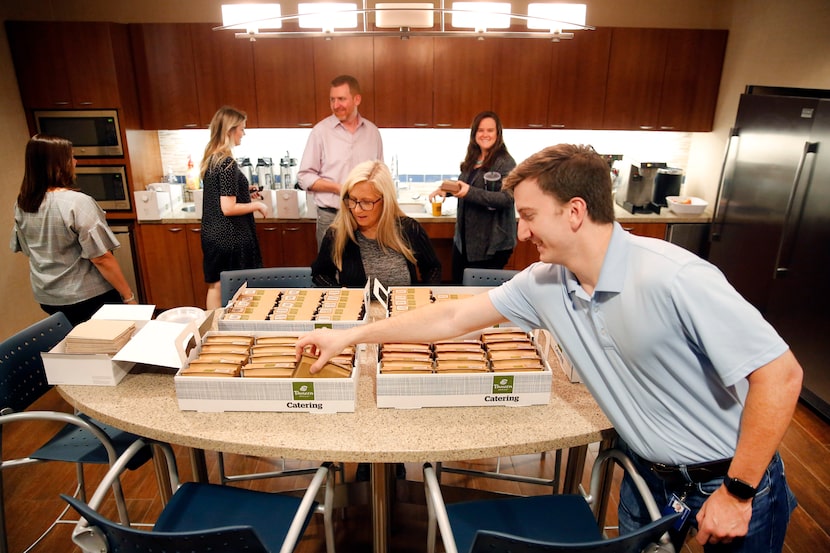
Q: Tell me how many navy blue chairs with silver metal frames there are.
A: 5